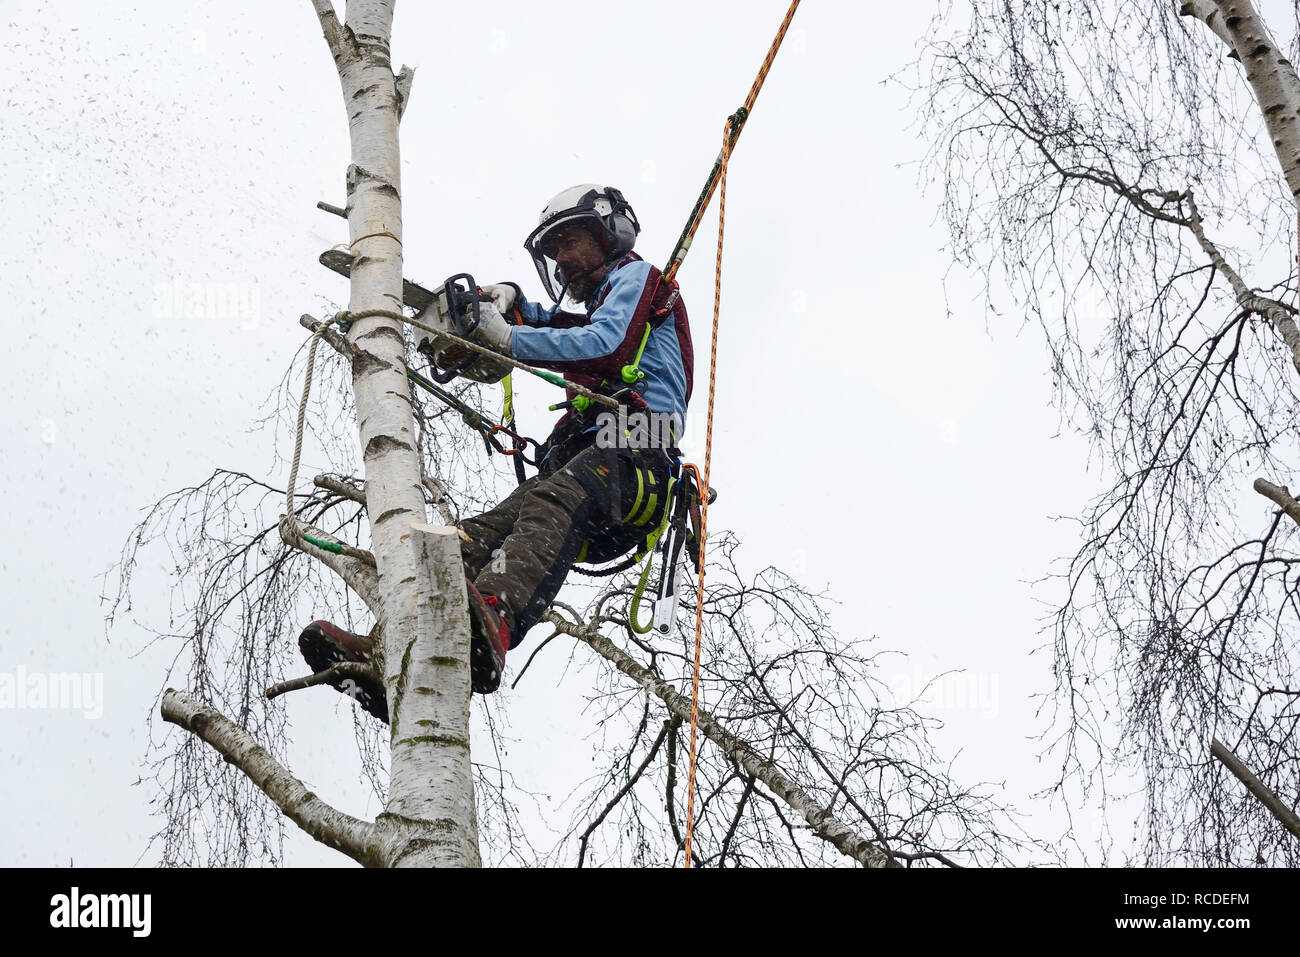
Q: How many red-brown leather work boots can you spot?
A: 2